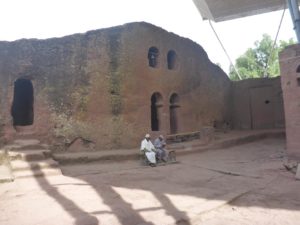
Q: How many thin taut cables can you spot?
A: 2